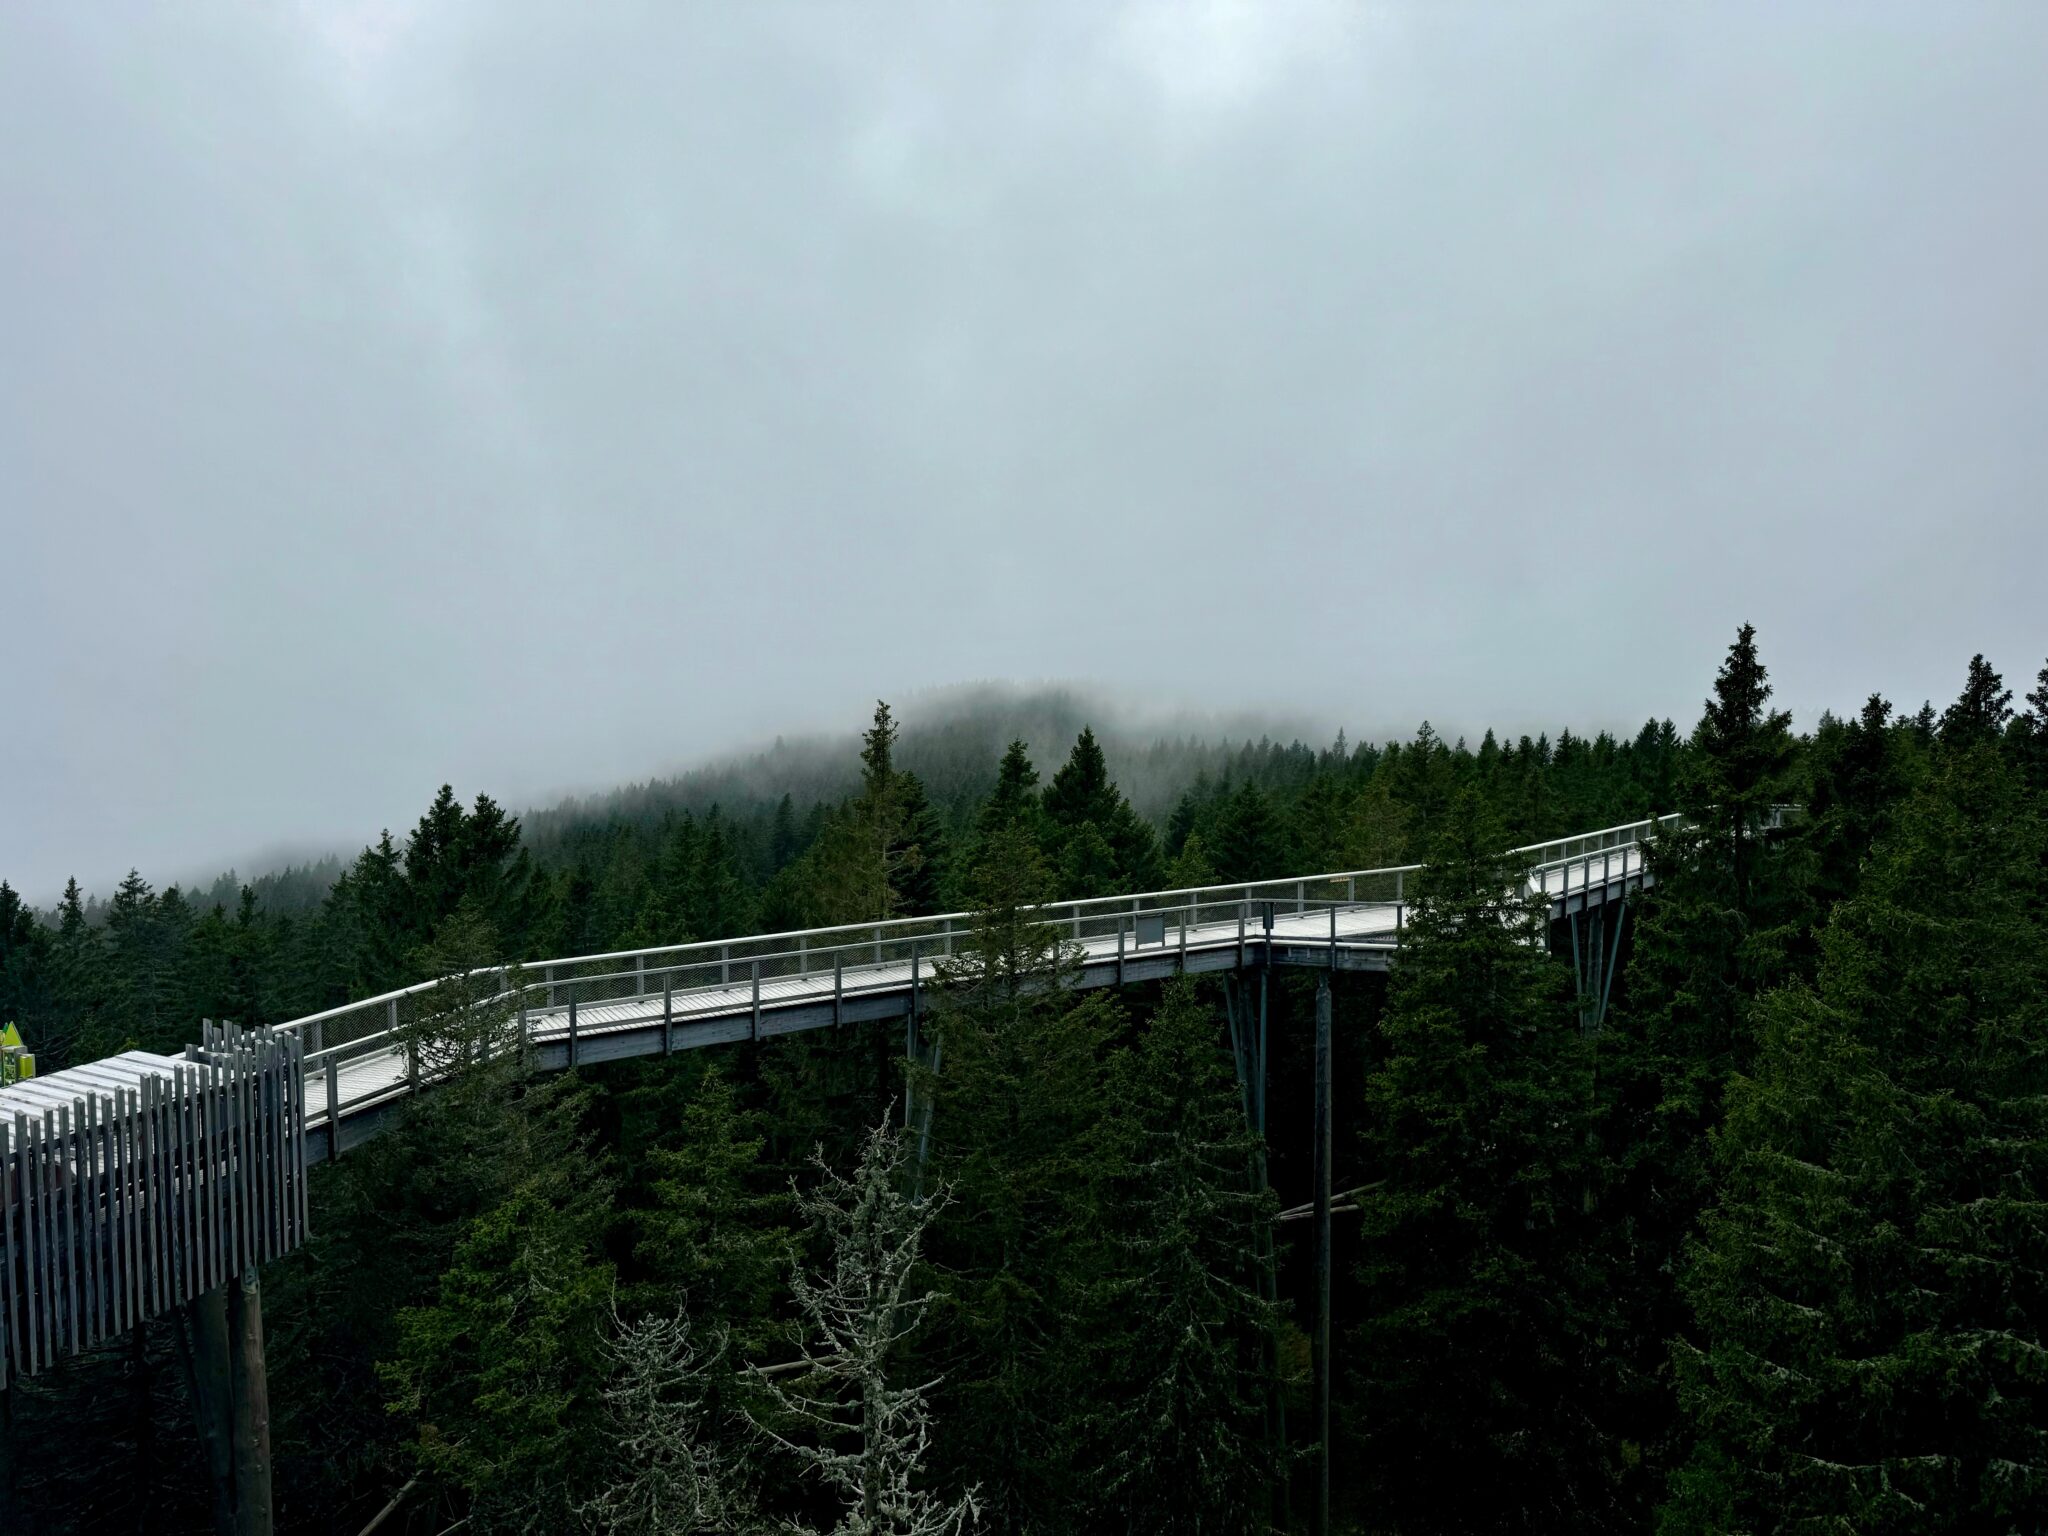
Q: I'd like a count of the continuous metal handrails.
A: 2